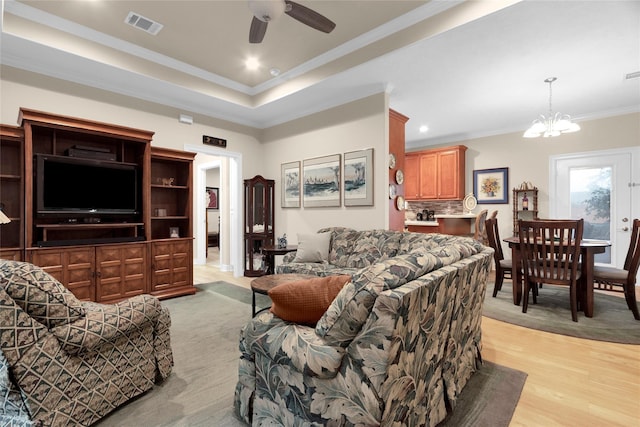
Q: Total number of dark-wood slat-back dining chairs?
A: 4